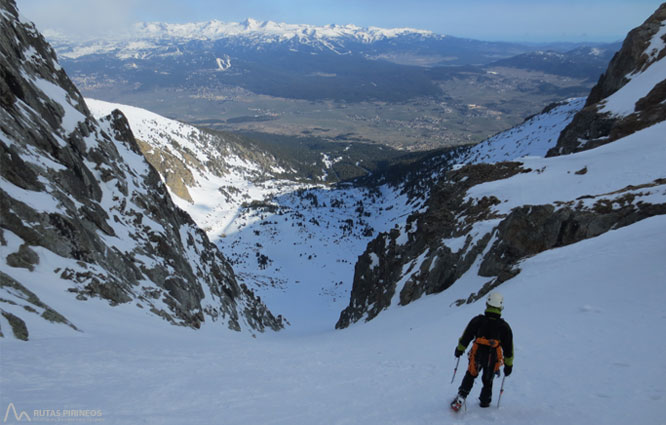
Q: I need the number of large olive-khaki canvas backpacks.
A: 0